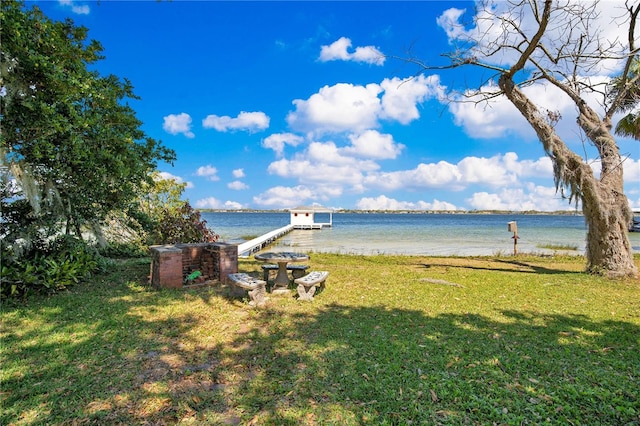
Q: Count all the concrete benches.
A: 3